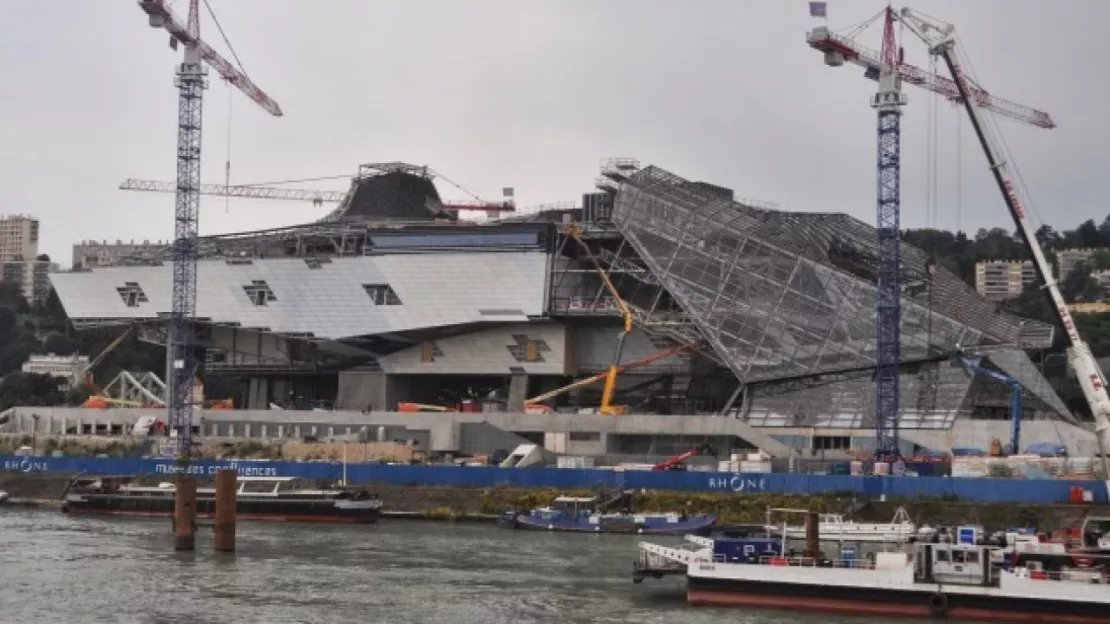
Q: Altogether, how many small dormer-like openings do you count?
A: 5